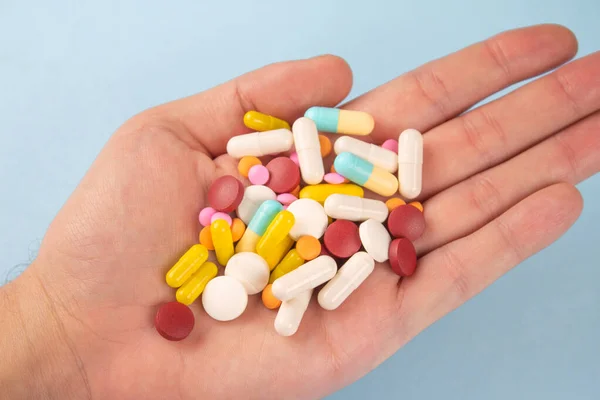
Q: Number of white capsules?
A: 8